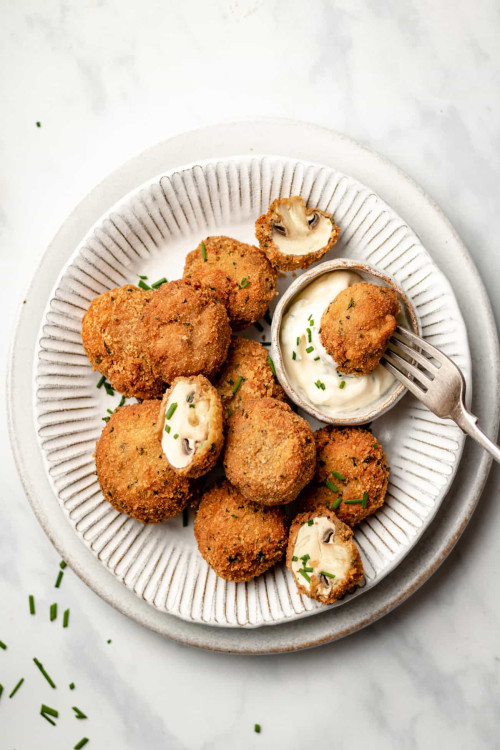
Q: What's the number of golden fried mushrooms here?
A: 12